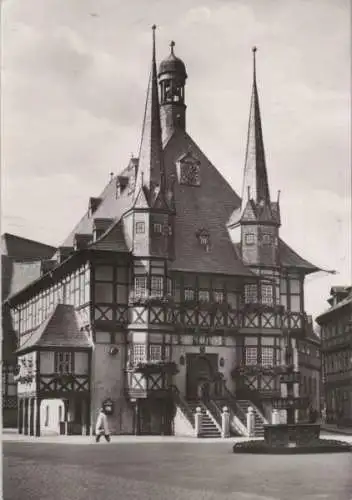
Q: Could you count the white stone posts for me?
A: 4